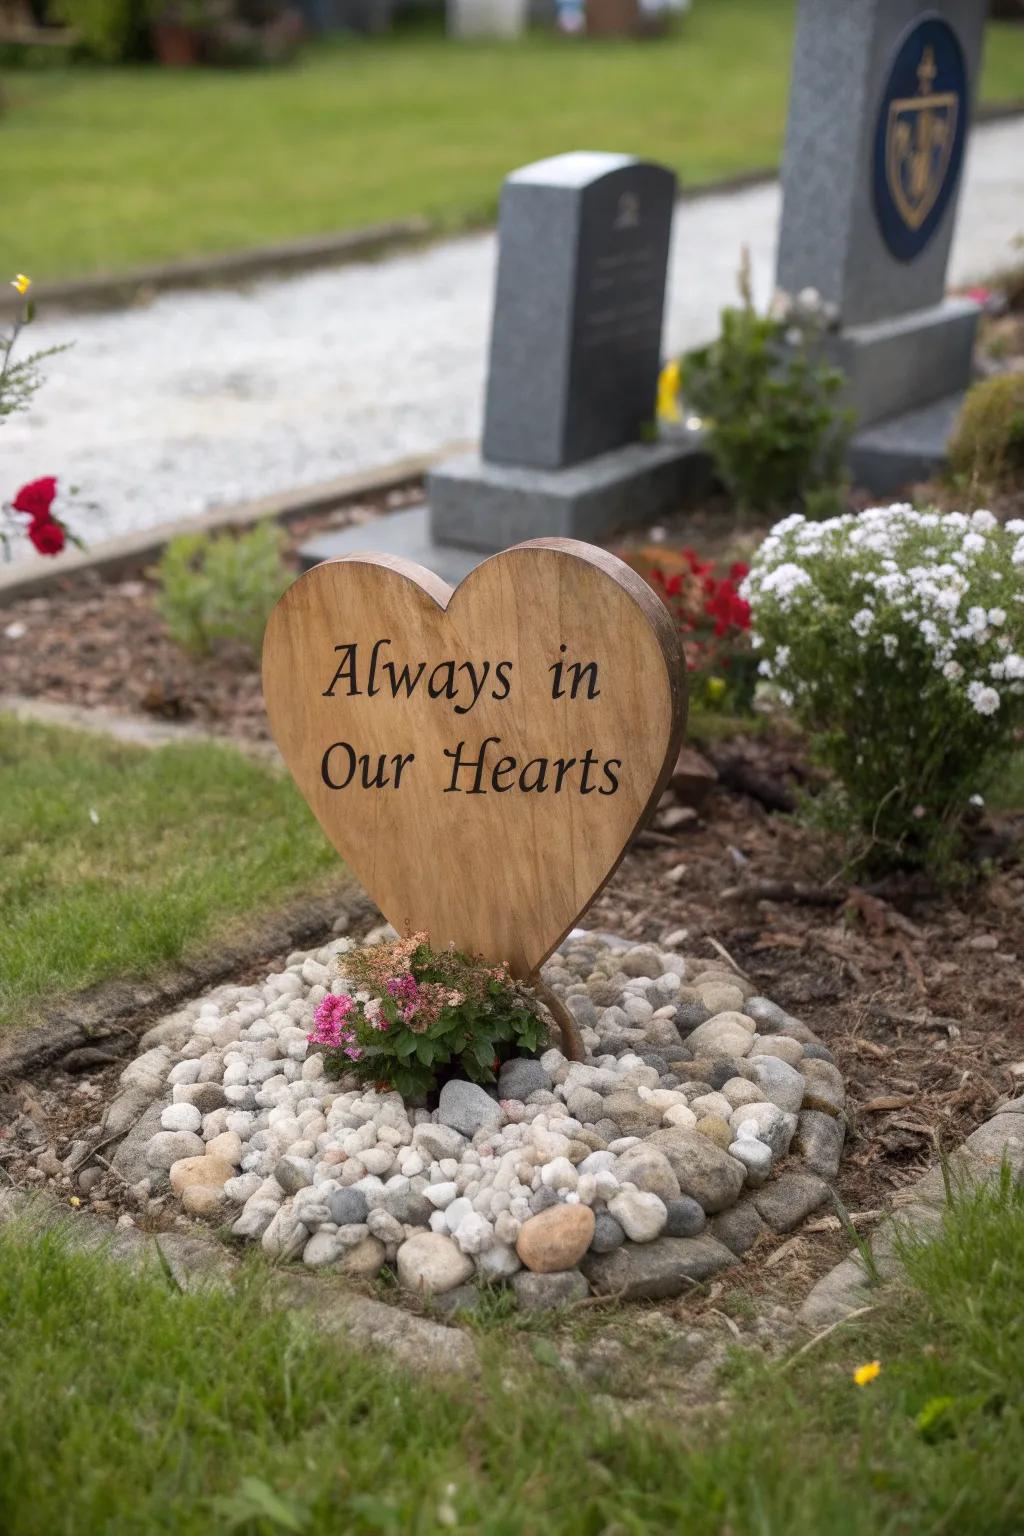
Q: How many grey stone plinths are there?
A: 2